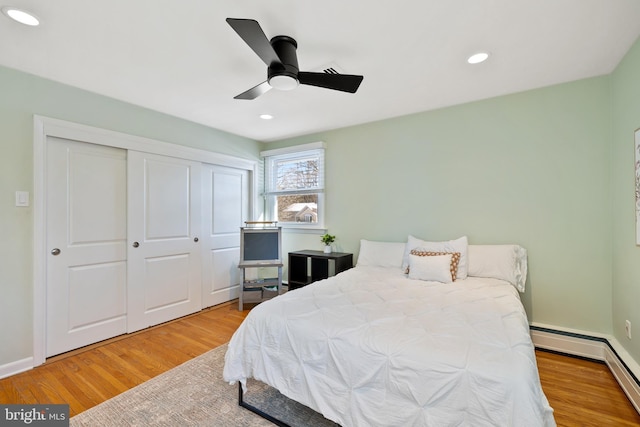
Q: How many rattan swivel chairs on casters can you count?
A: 0